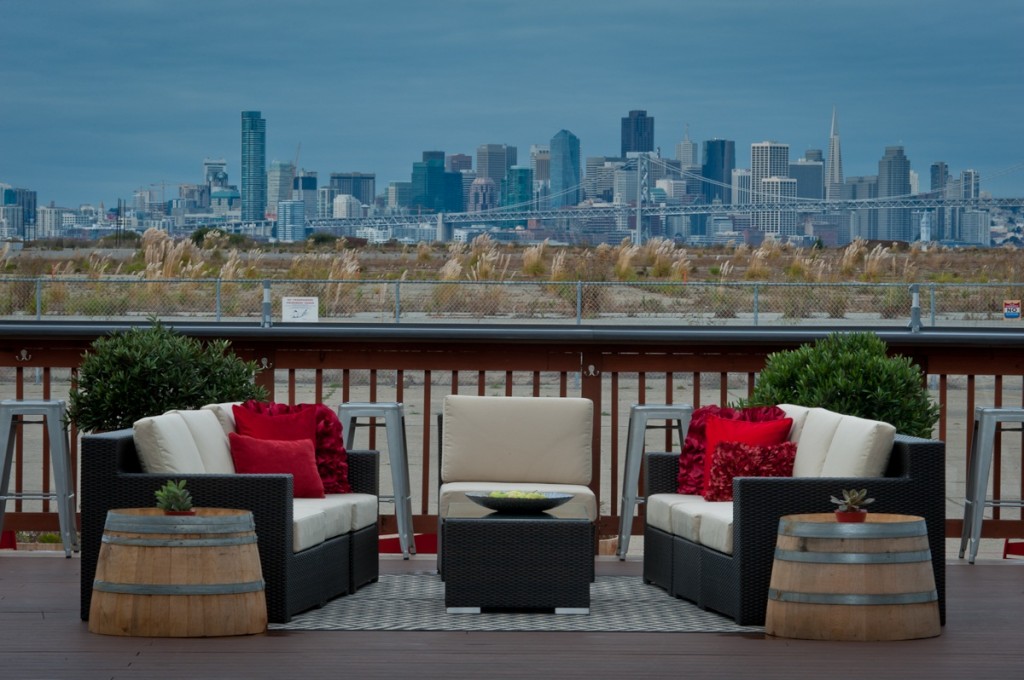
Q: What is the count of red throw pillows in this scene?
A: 6